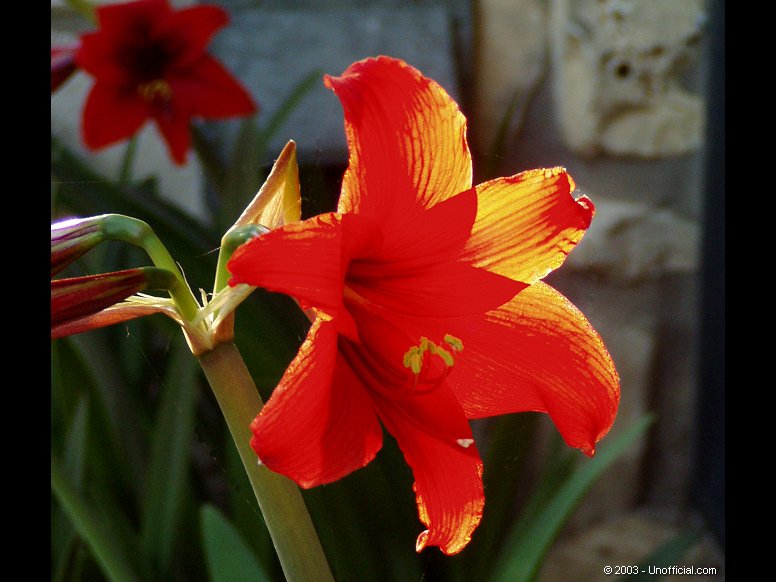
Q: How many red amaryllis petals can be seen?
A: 12